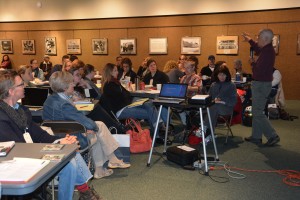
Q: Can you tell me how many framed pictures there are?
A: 11